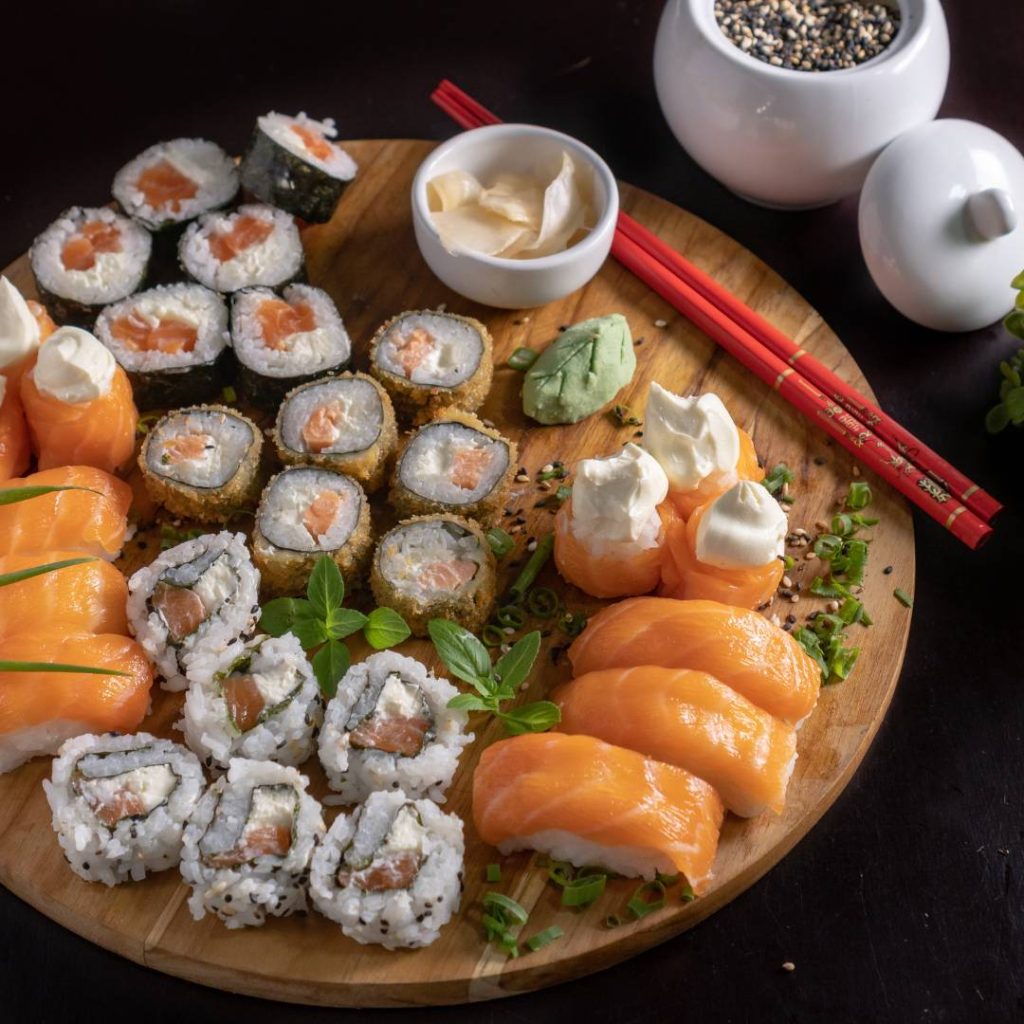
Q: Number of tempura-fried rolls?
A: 6